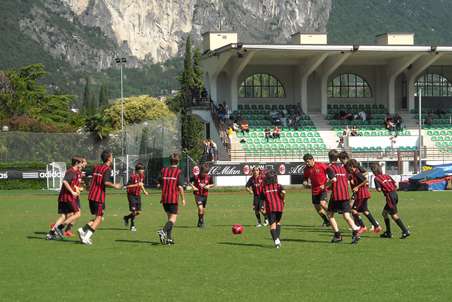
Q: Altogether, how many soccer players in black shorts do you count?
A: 13